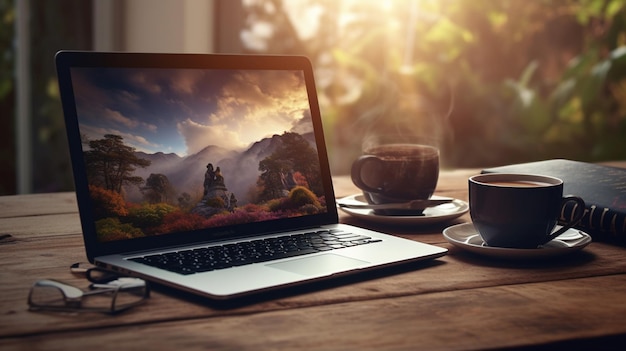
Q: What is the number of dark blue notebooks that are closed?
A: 1